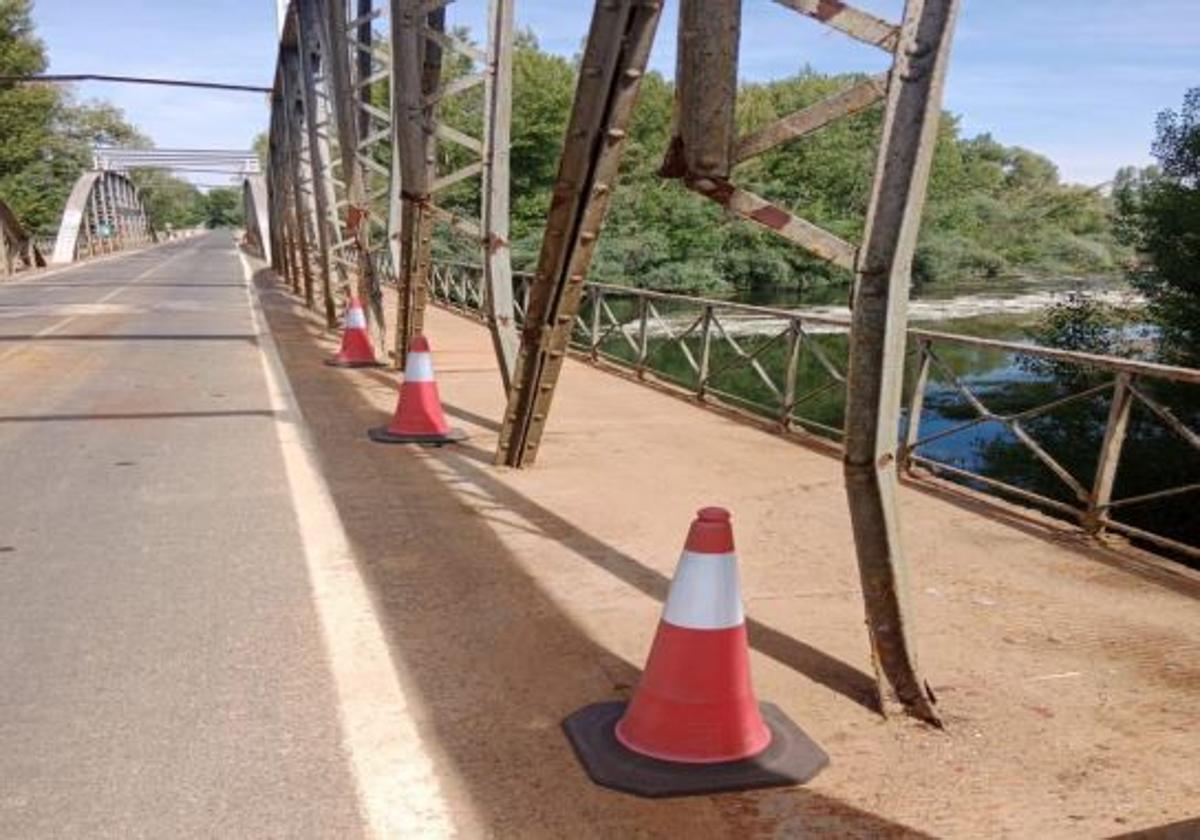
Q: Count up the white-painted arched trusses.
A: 2